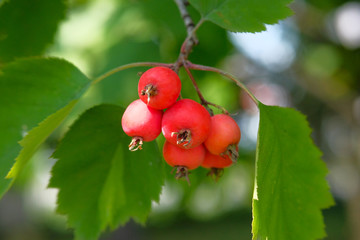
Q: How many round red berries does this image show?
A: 6